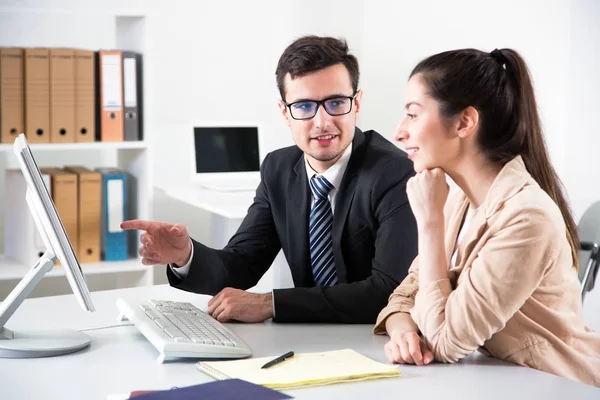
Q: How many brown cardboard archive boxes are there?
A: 6